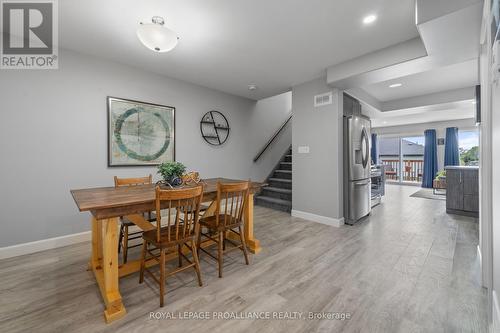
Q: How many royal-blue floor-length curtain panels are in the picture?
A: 3